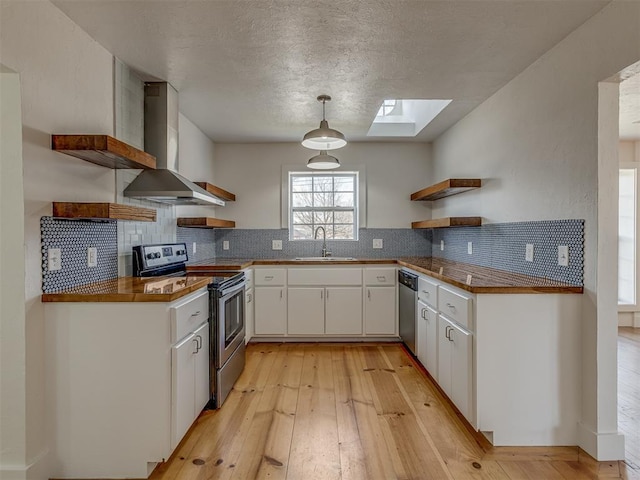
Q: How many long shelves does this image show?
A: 6